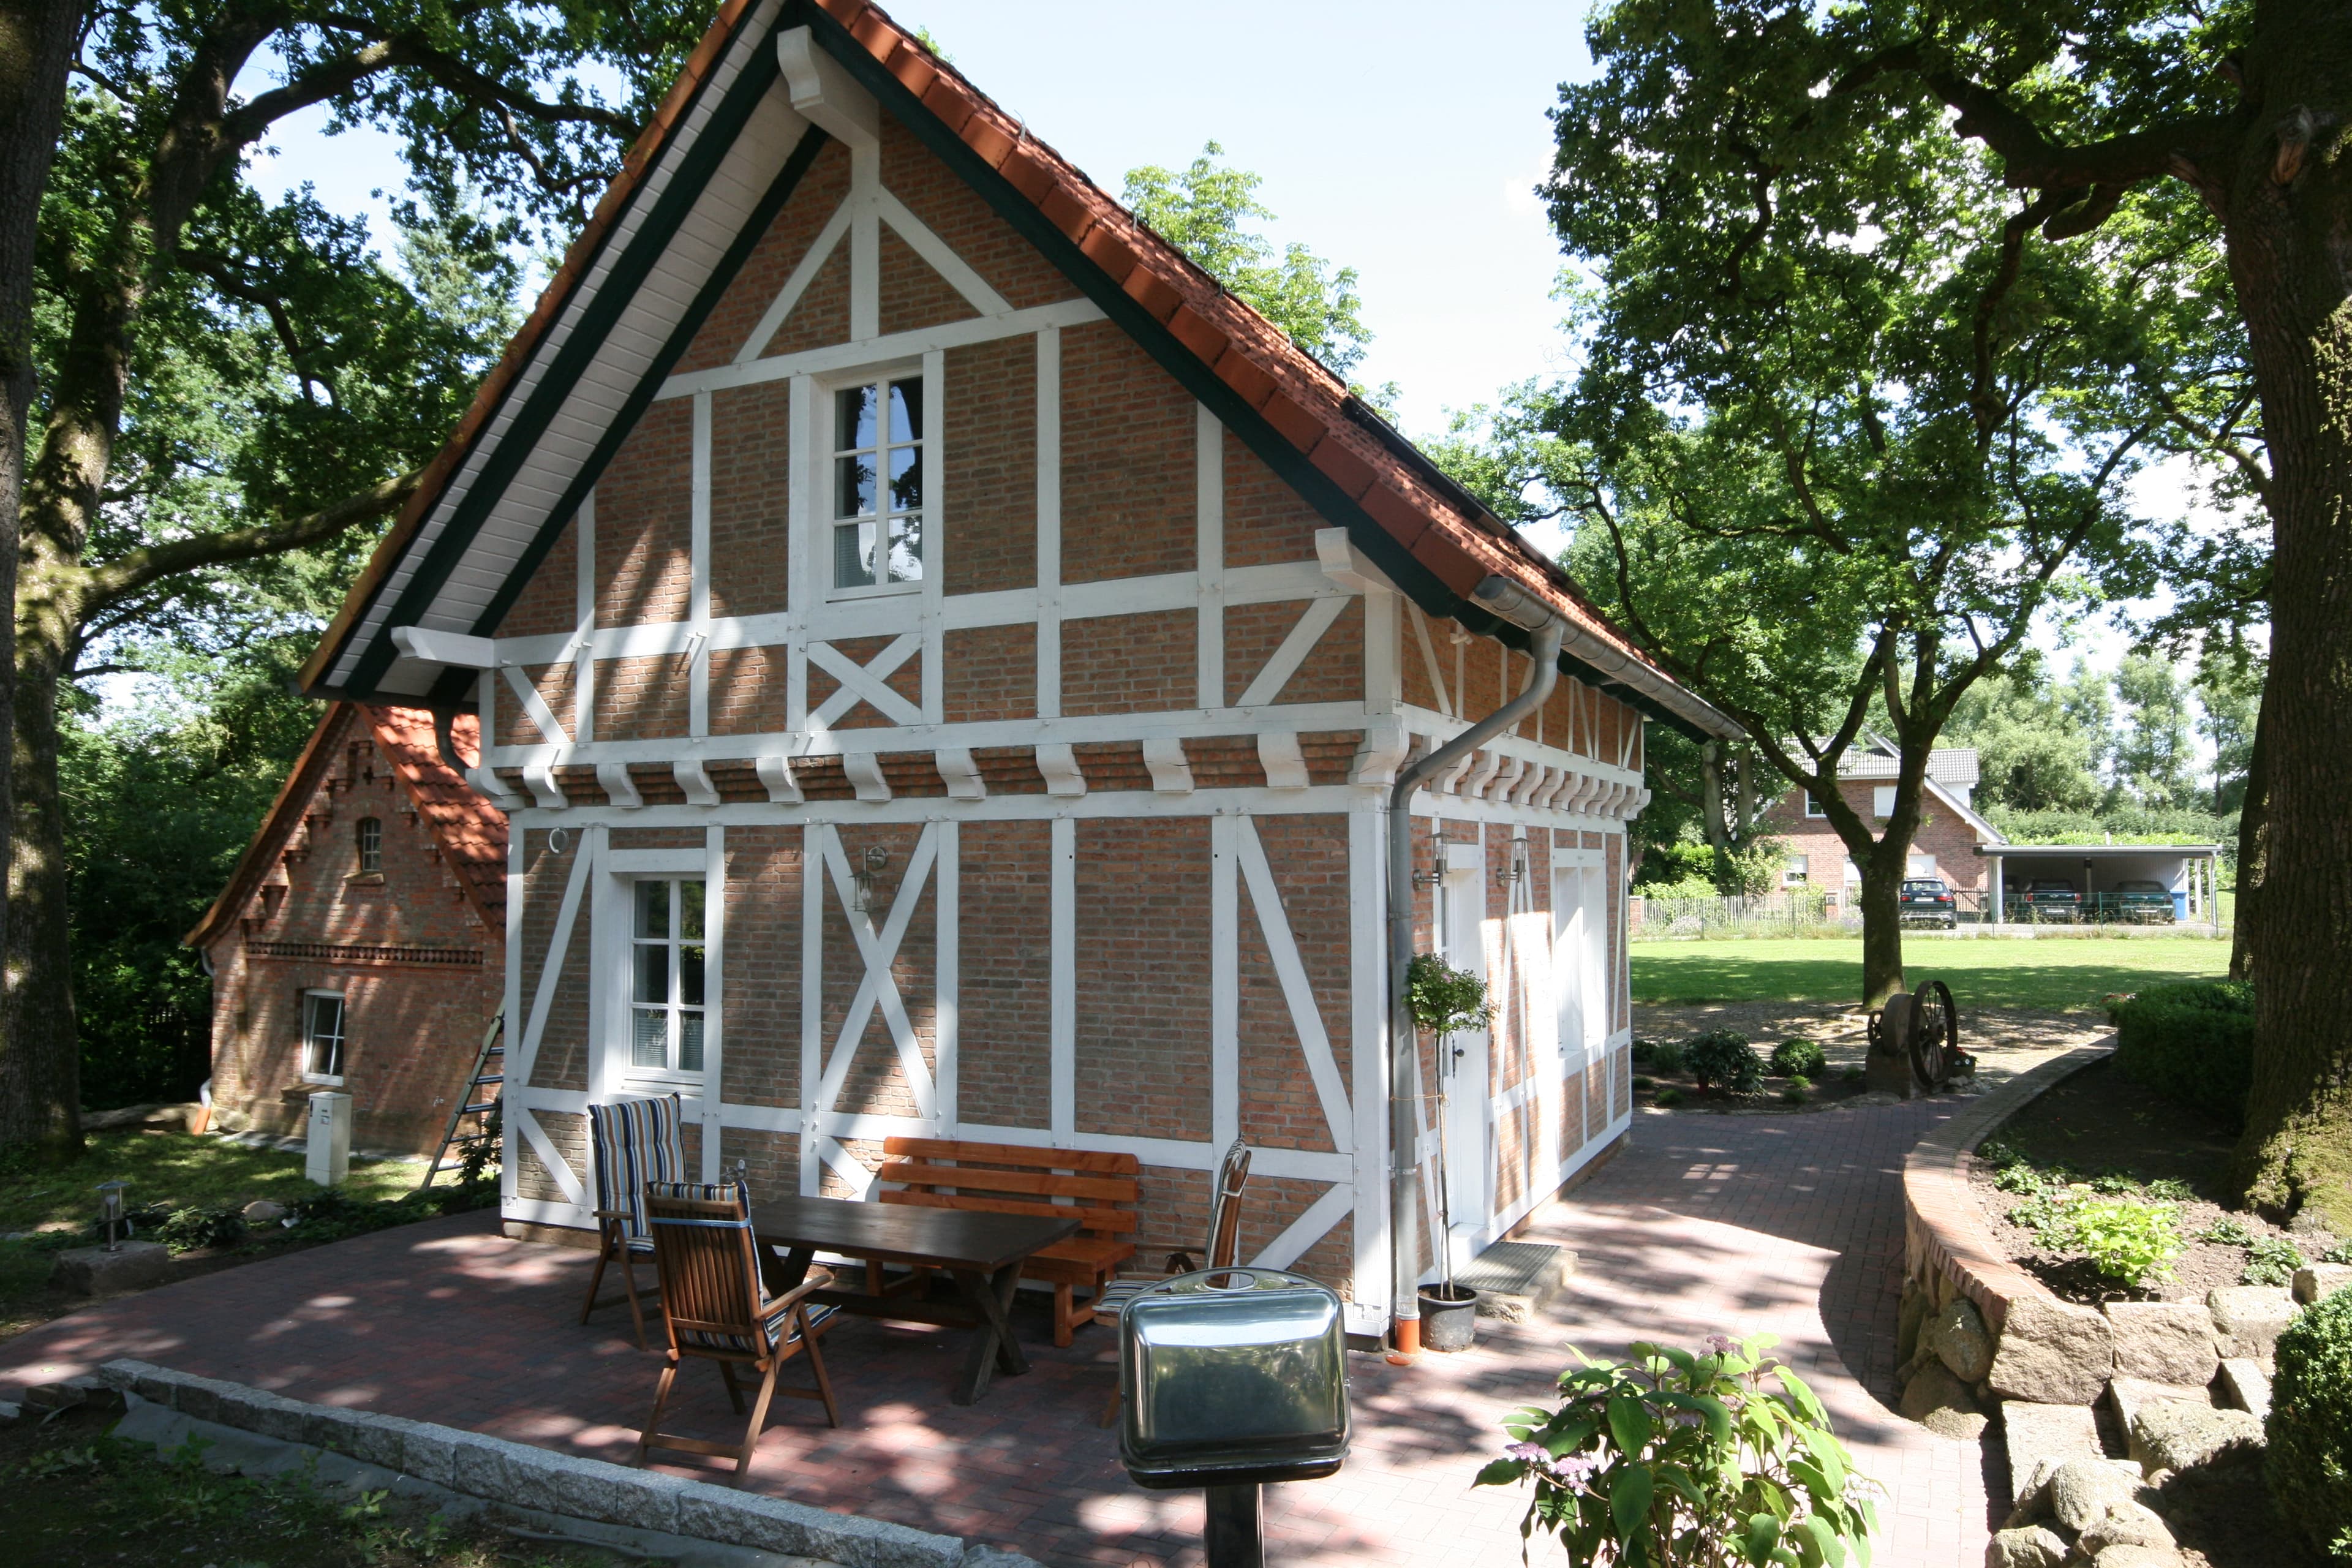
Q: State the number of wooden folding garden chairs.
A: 3